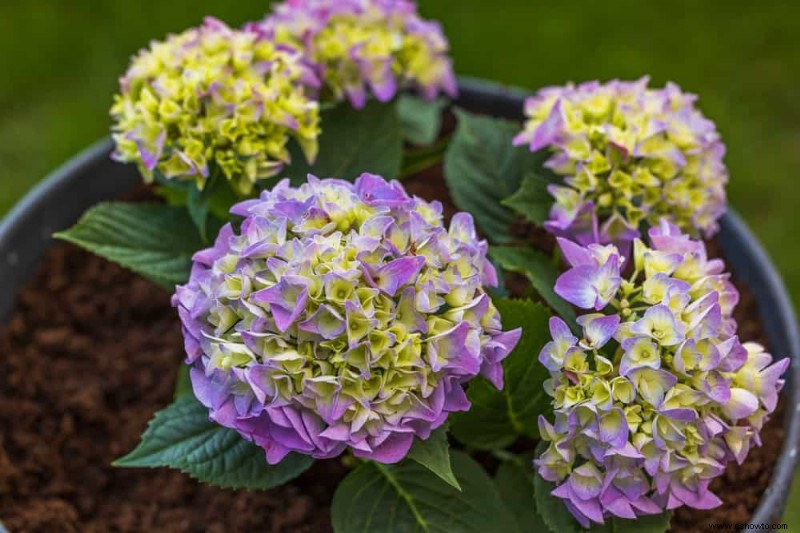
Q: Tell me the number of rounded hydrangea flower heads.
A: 5